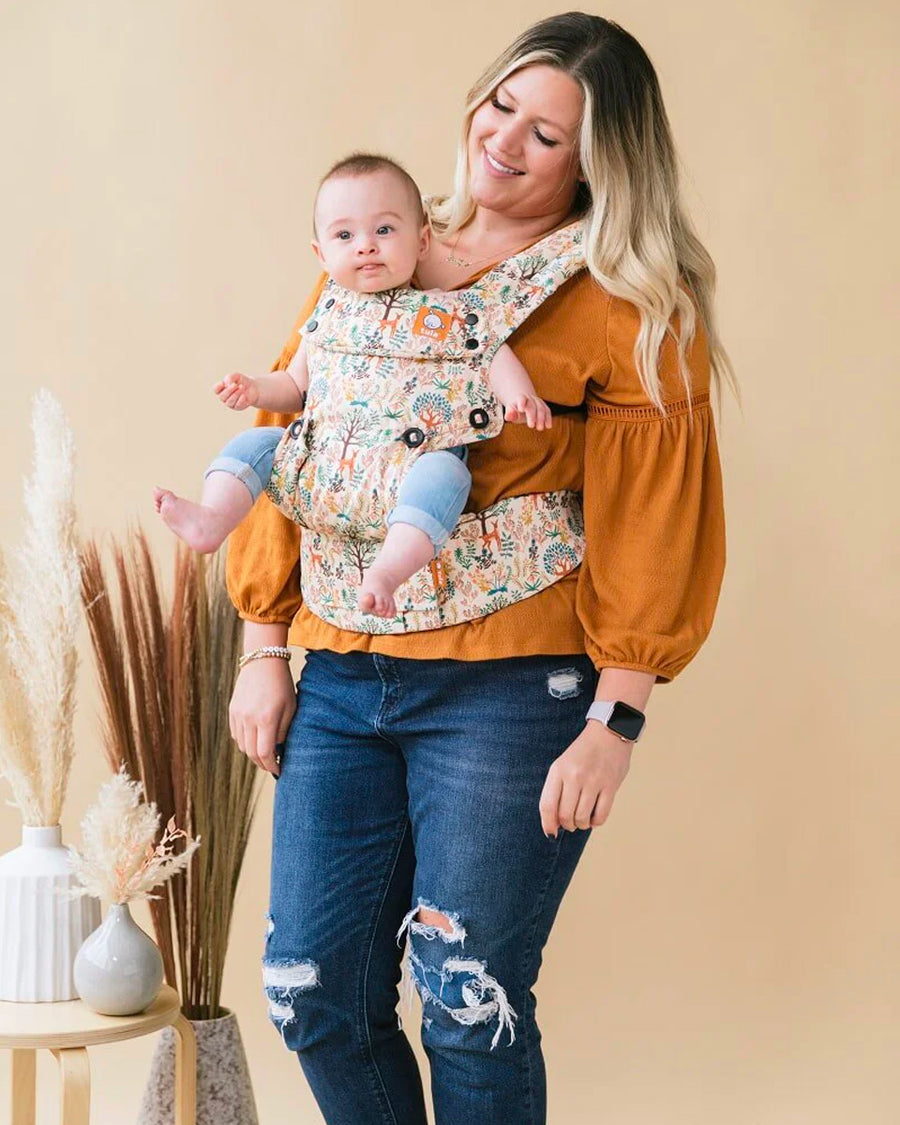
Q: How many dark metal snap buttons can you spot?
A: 4